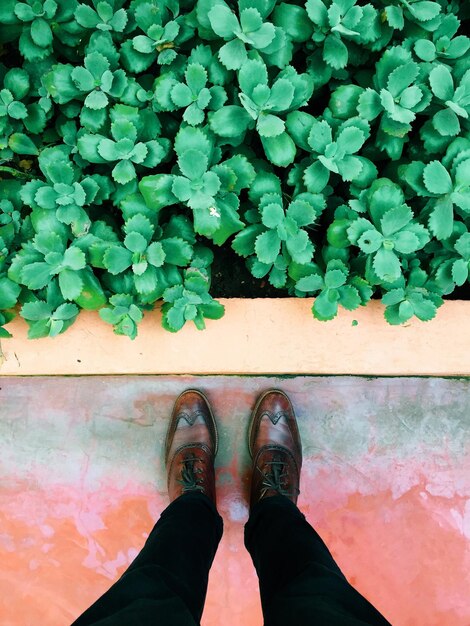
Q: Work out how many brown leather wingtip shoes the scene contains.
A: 2